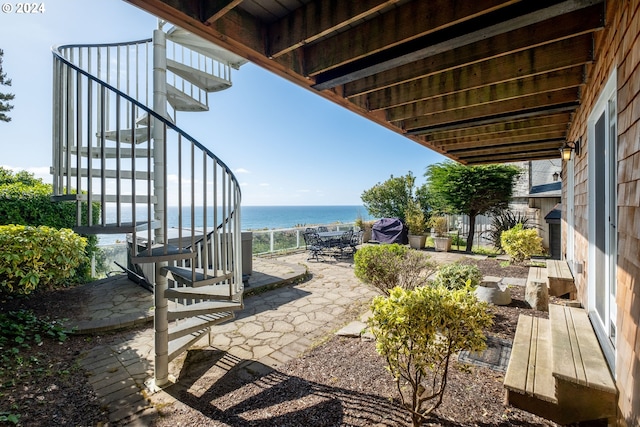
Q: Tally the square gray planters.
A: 2